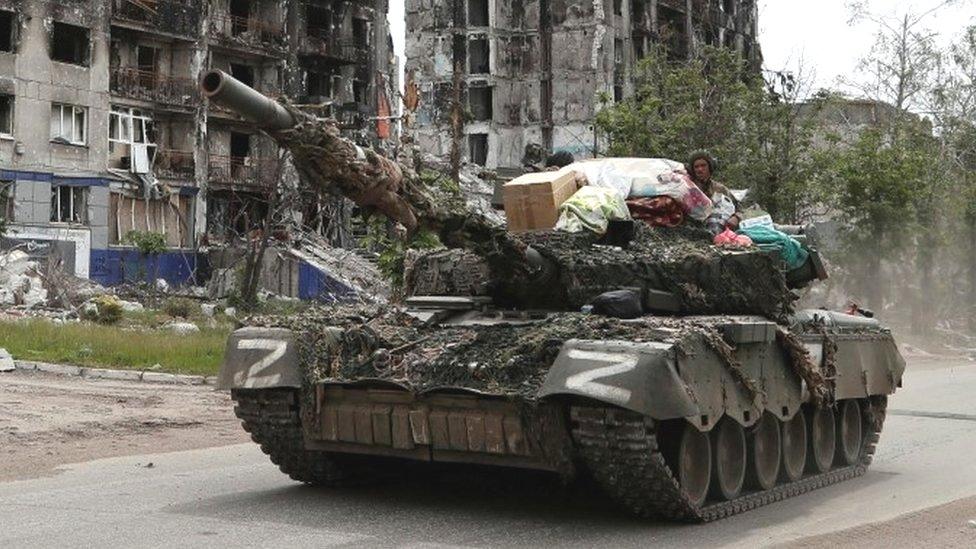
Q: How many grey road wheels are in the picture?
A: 6